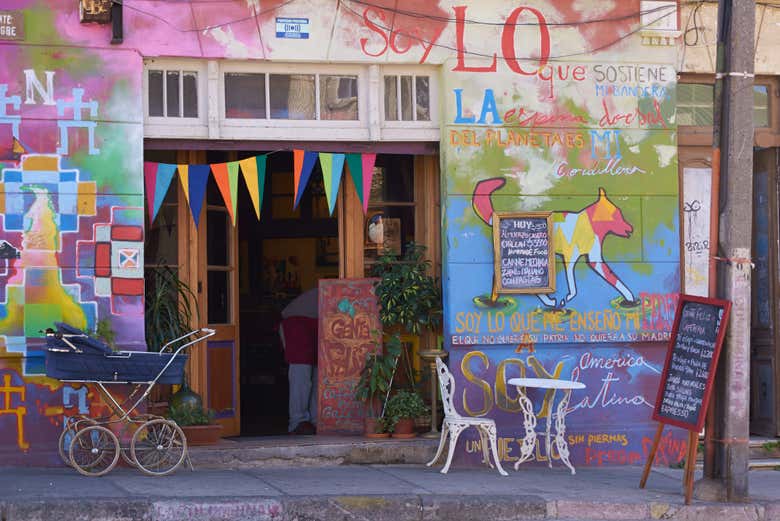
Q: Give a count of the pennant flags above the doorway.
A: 7